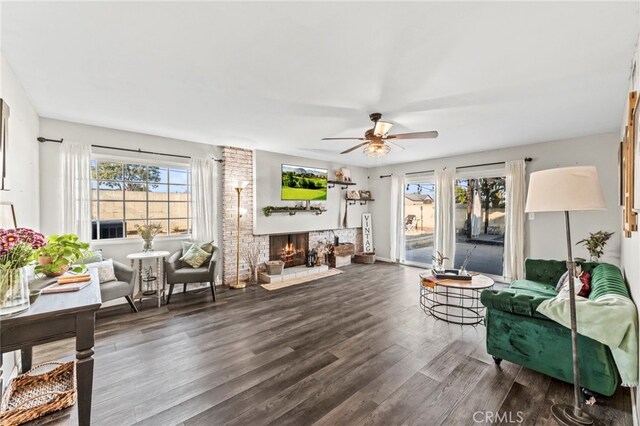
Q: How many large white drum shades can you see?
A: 1